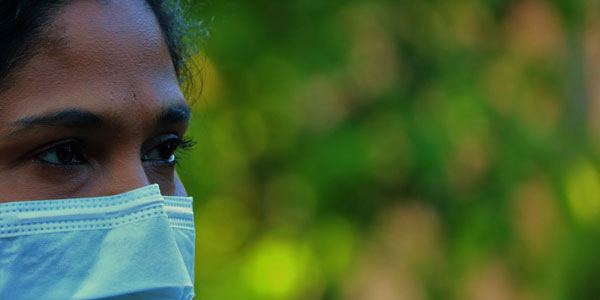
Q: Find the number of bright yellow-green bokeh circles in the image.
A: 2